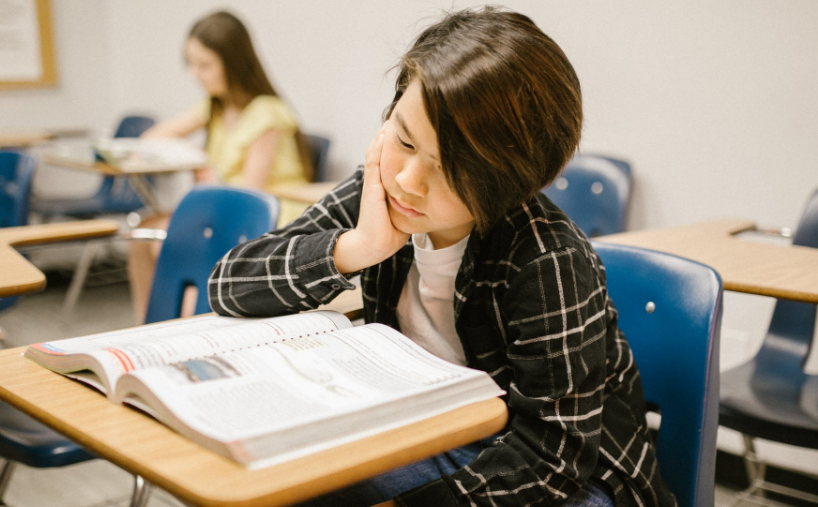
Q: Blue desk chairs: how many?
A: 7